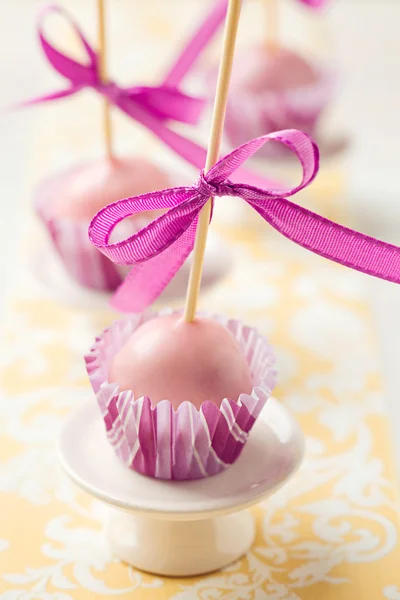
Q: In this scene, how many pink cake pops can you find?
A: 3